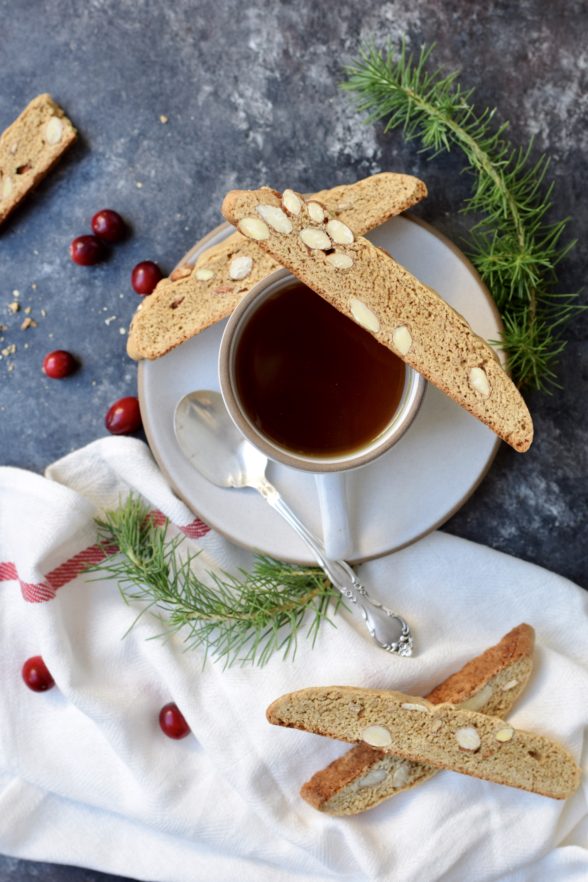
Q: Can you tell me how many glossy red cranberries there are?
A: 7